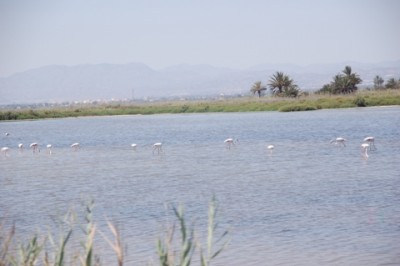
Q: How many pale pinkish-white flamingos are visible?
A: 12